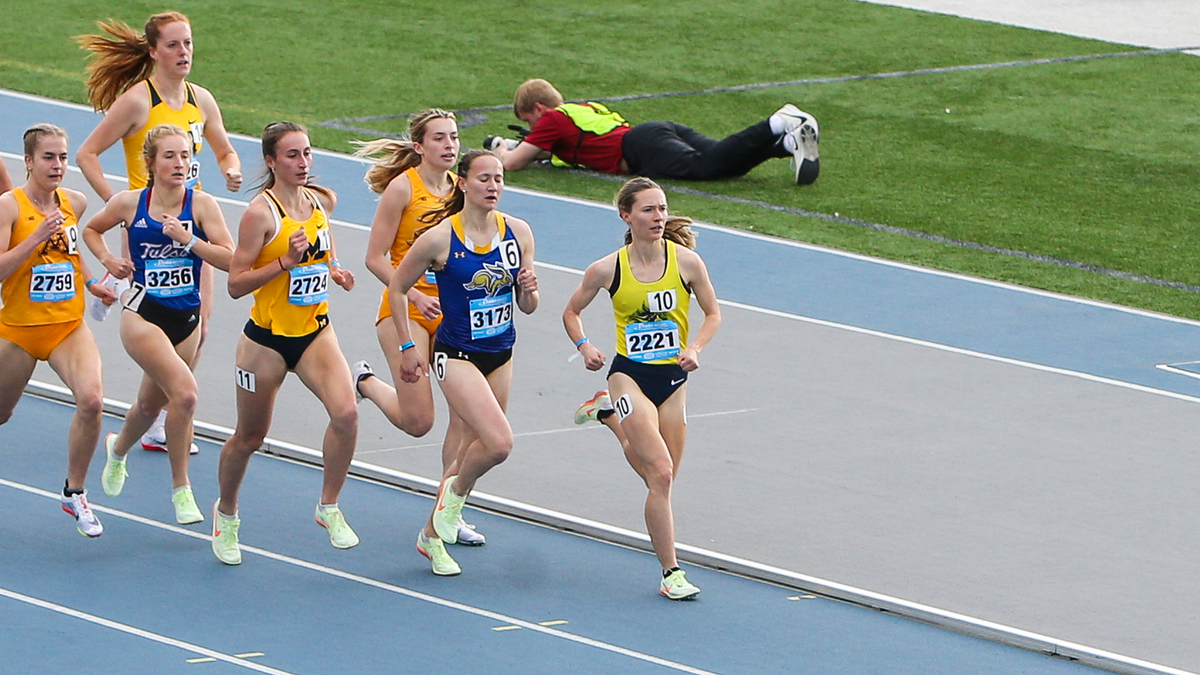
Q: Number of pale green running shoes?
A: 8